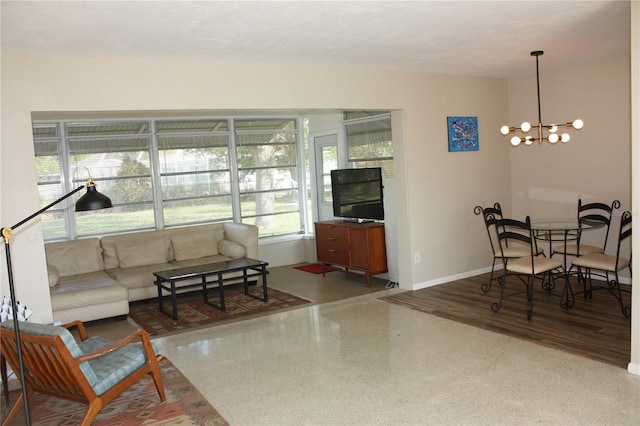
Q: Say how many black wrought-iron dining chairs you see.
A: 4